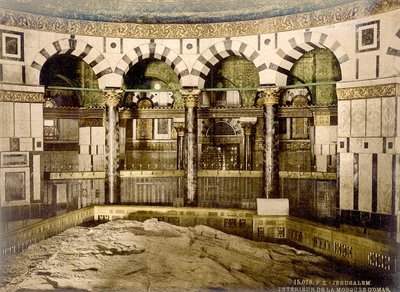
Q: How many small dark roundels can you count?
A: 3